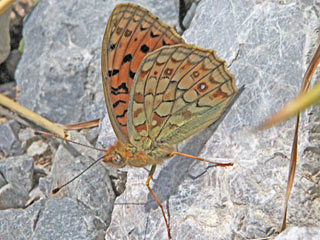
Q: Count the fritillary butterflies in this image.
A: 1